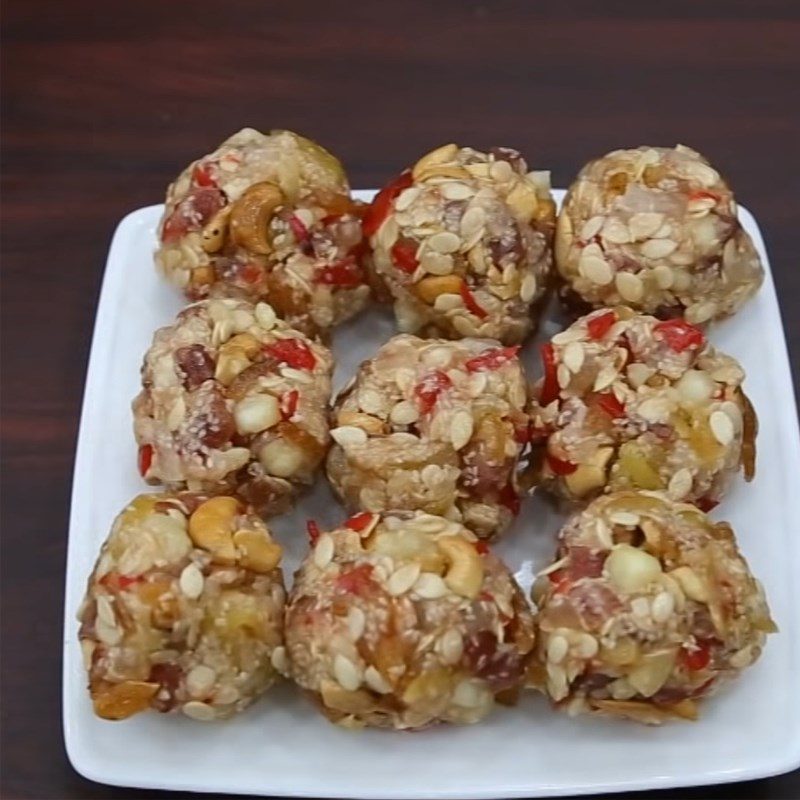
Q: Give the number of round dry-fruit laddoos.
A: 9